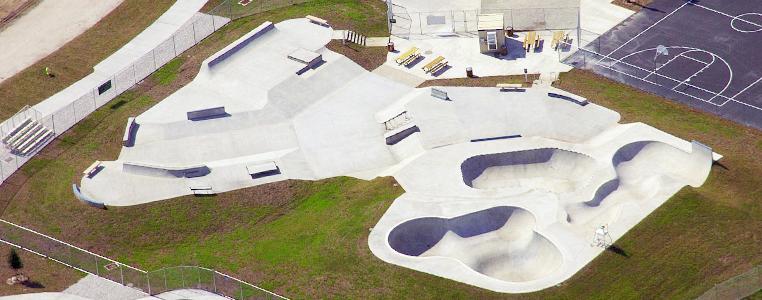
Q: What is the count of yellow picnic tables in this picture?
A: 4